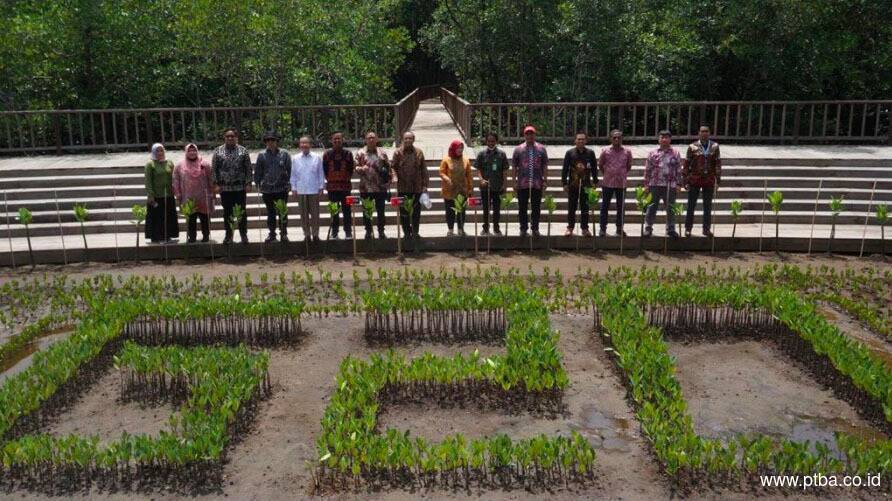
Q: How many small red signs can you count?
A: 3